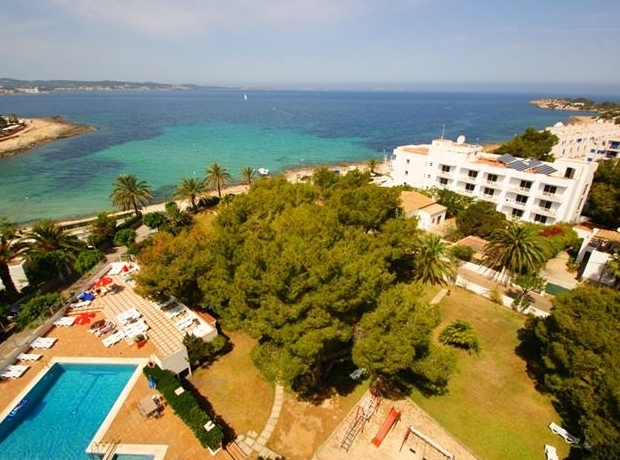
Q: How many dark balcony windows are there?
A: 12